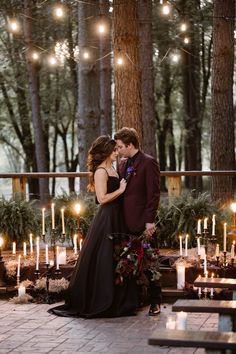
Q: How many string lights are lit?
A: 11